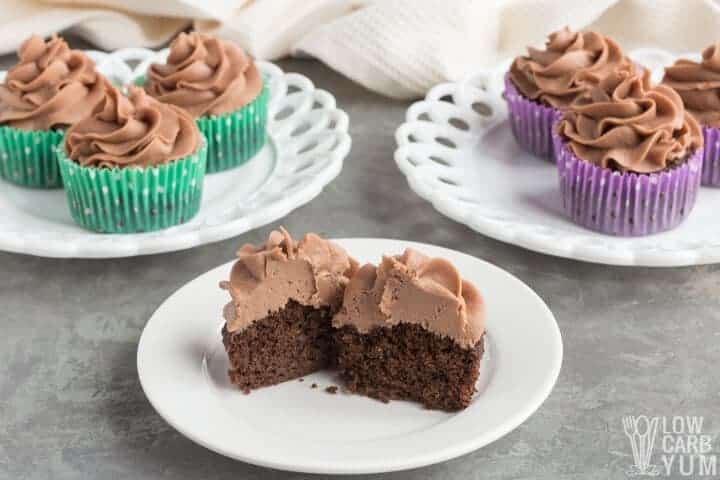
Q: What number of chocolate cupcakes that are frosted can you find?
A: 7